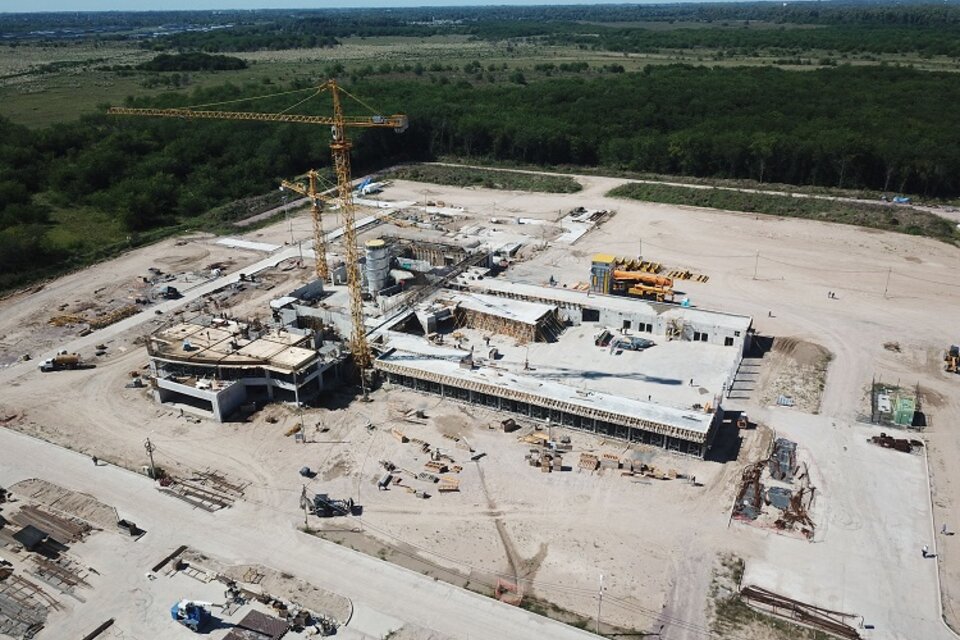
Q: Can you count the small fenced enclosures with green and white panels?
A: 1